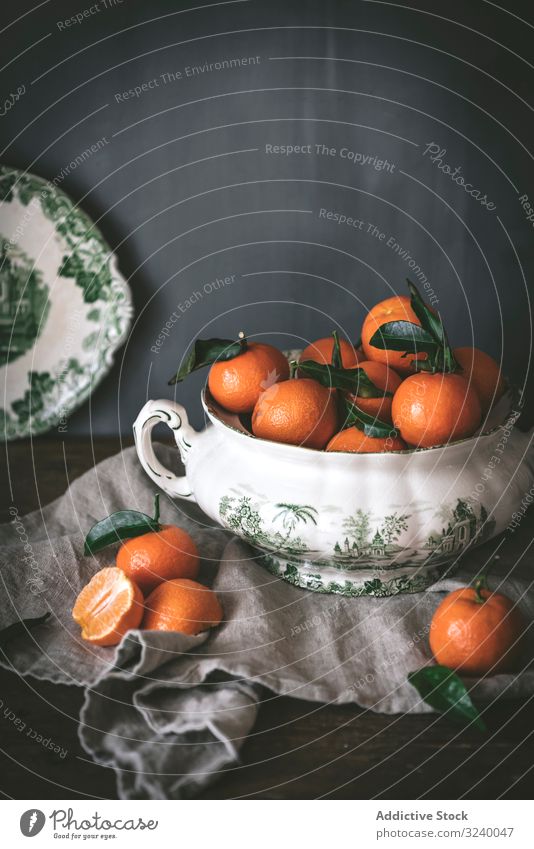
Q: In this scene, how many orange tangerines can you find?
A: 12